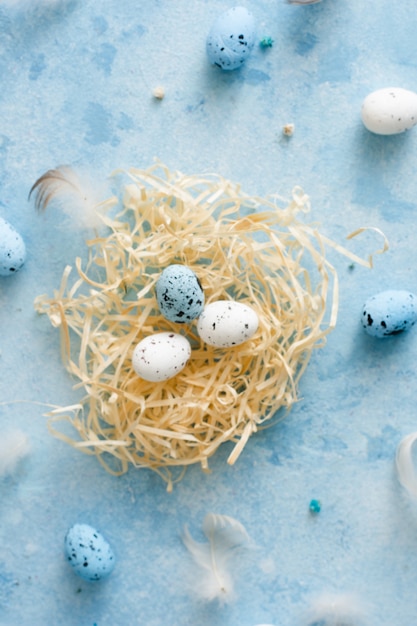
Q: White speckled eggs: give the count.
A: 3